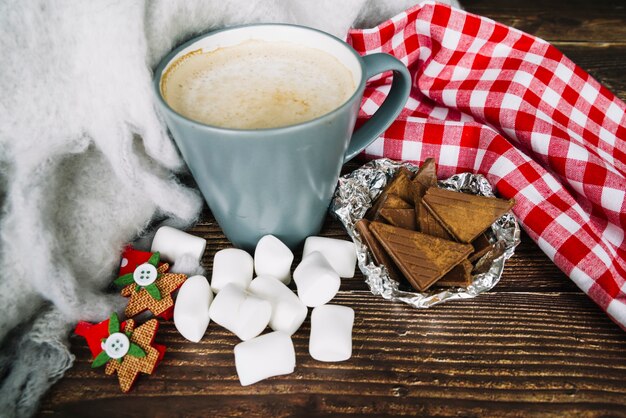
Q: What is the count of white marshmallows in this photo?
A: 10